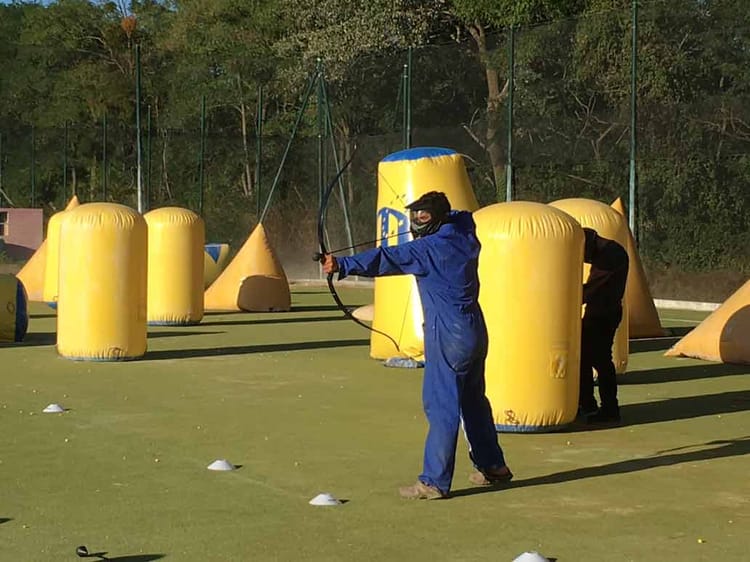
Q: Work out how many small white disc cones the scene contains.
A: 4